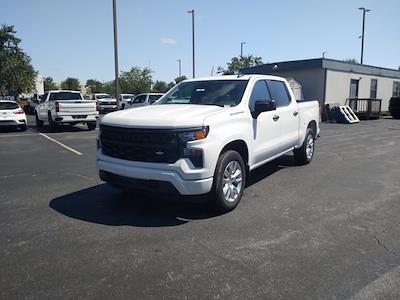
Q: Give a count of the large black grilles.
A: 1